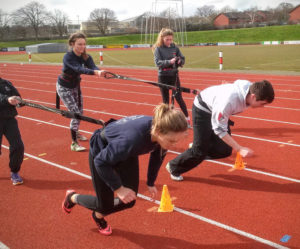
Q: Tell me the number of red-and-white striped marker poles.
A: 3